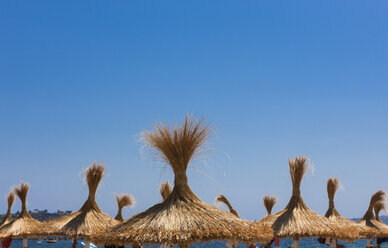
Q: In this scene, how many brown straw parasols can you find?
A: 12